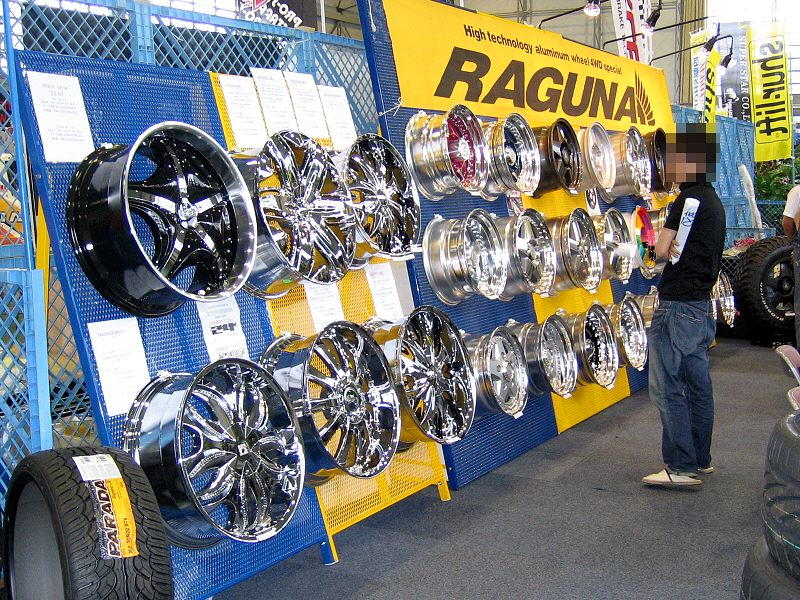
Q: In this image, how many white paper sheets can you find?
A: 9